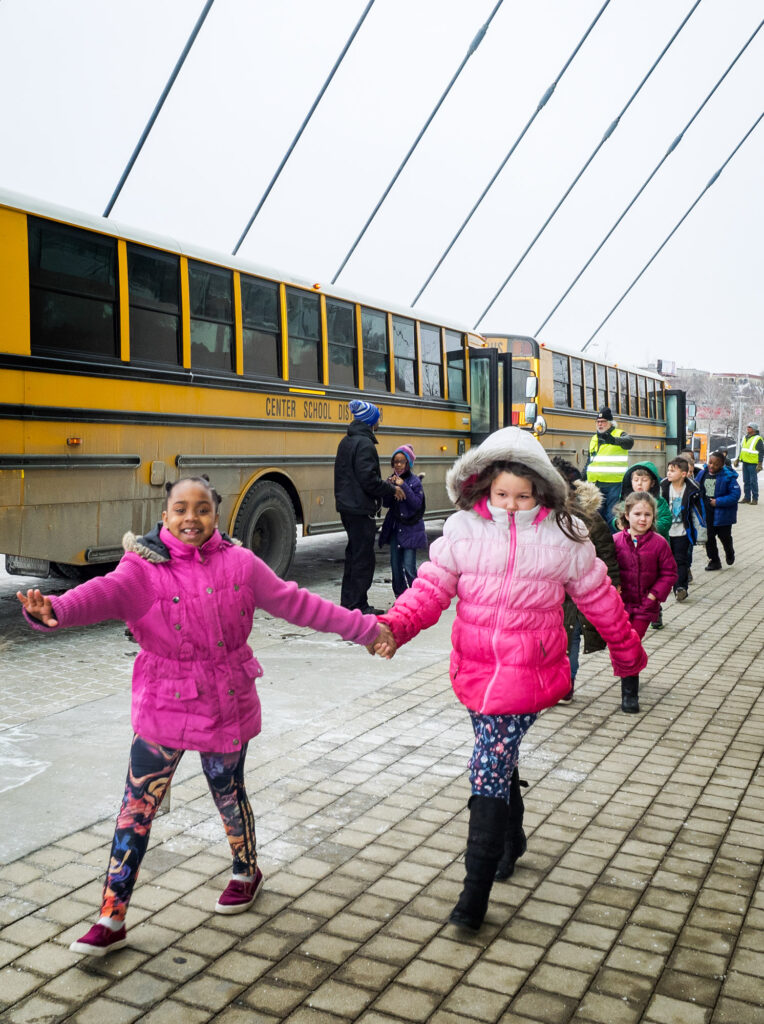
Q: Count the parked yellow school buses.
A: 2